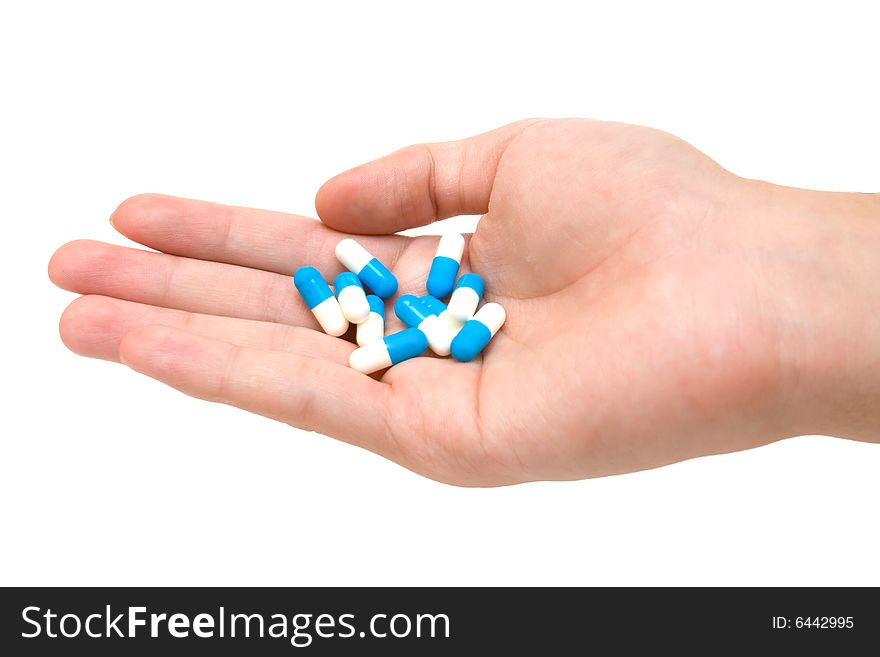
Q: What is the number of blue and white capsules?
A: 10